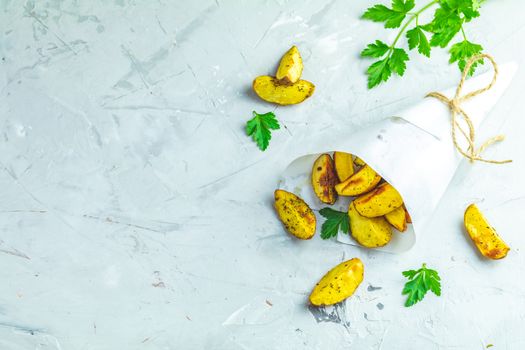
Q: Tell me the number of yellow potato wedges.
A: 11